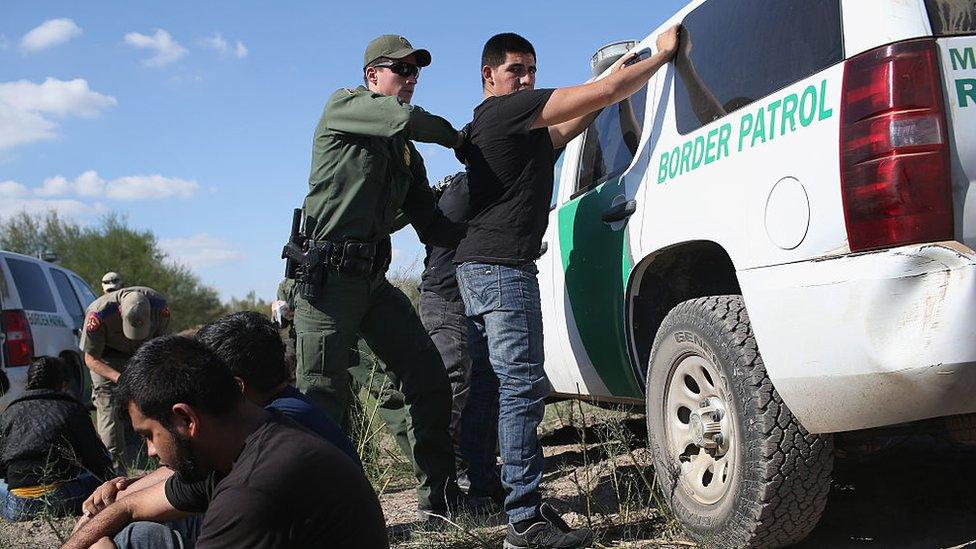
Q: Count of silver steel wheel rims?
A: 1